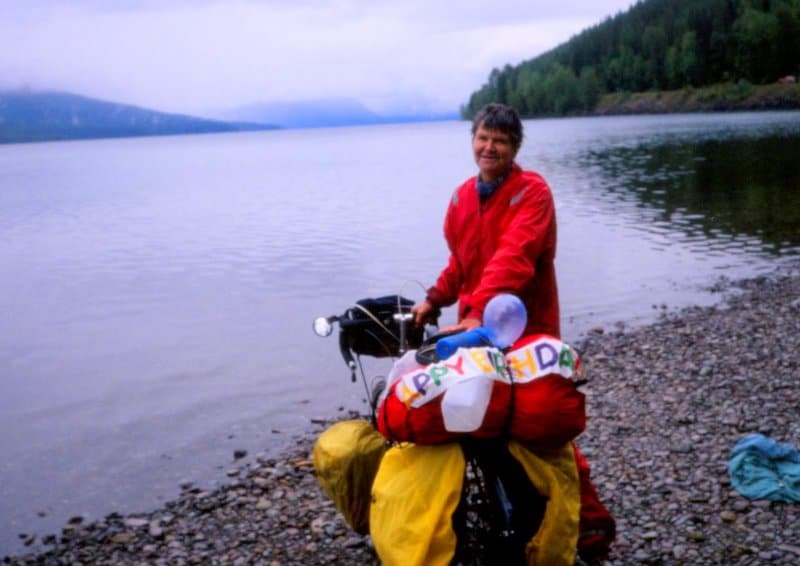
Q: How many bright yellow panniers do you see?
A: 3